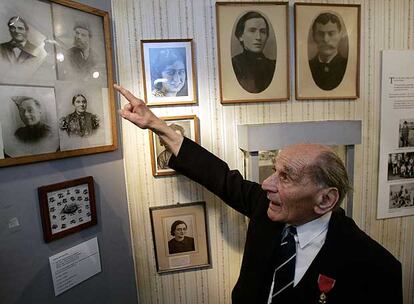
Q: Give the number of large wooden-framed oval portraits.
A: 2